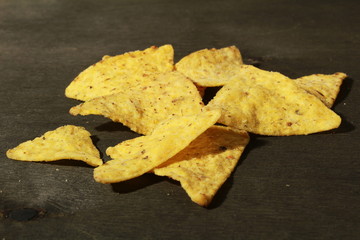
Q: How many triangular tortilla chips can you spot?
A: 8